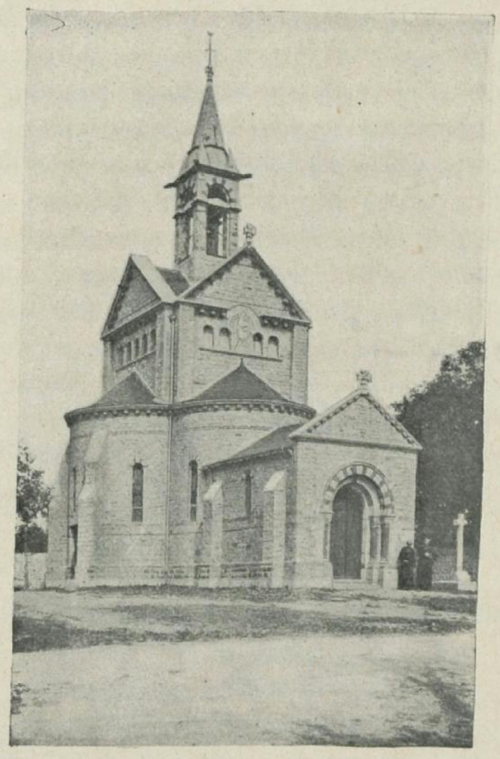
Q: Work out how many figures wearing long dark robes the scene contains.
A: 2